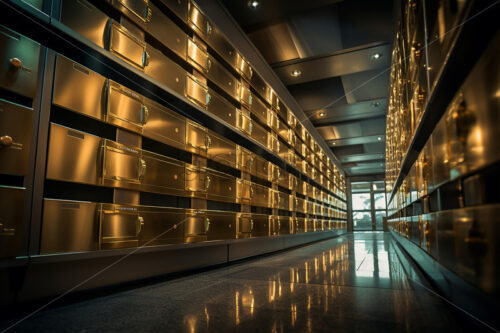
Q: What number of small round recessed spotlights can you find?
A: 7